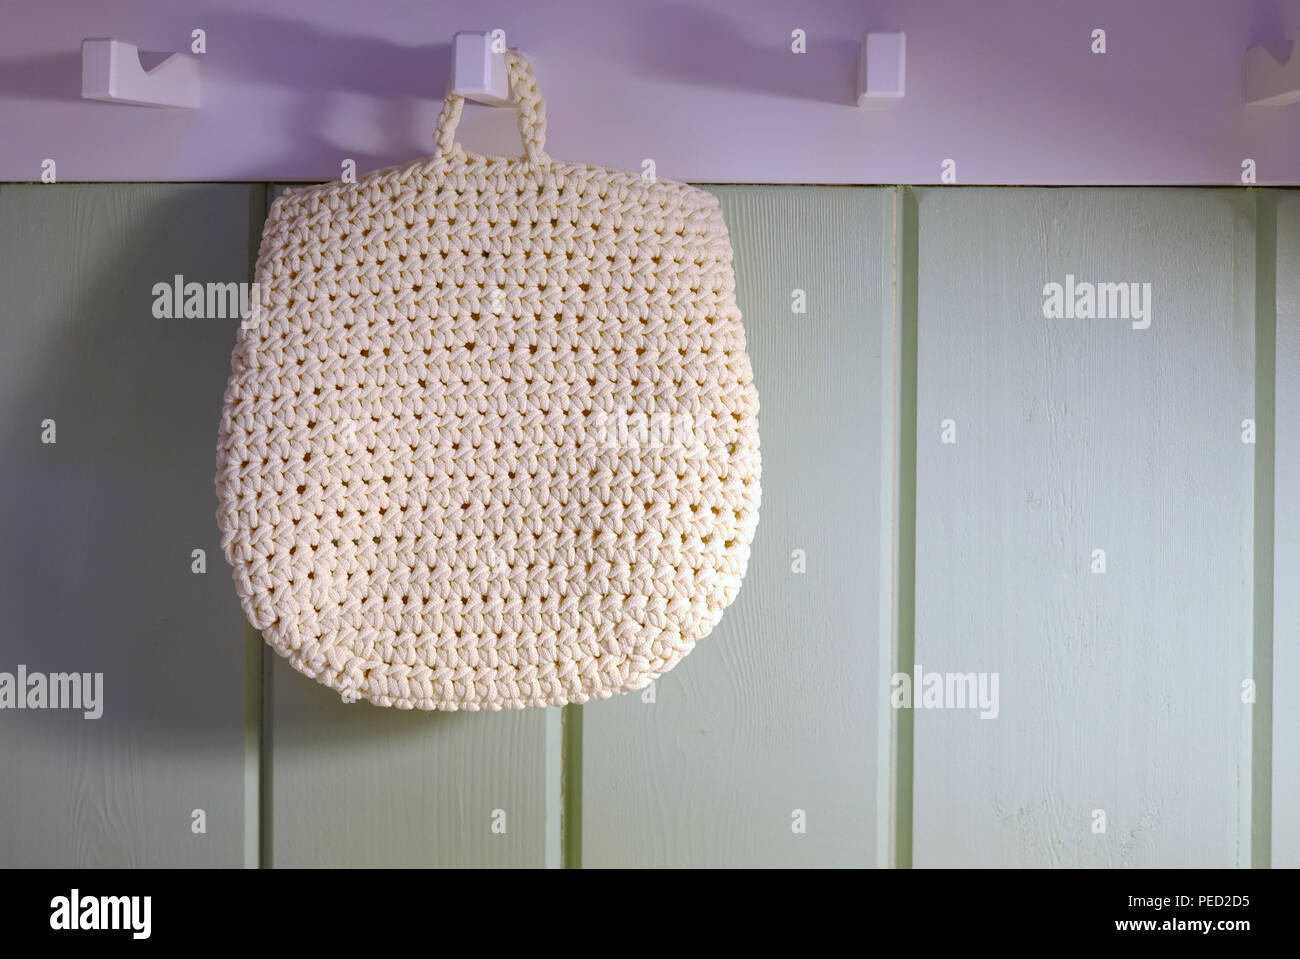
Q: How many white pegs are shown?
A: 4